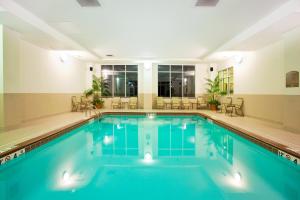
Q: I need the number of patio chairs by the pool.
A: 10